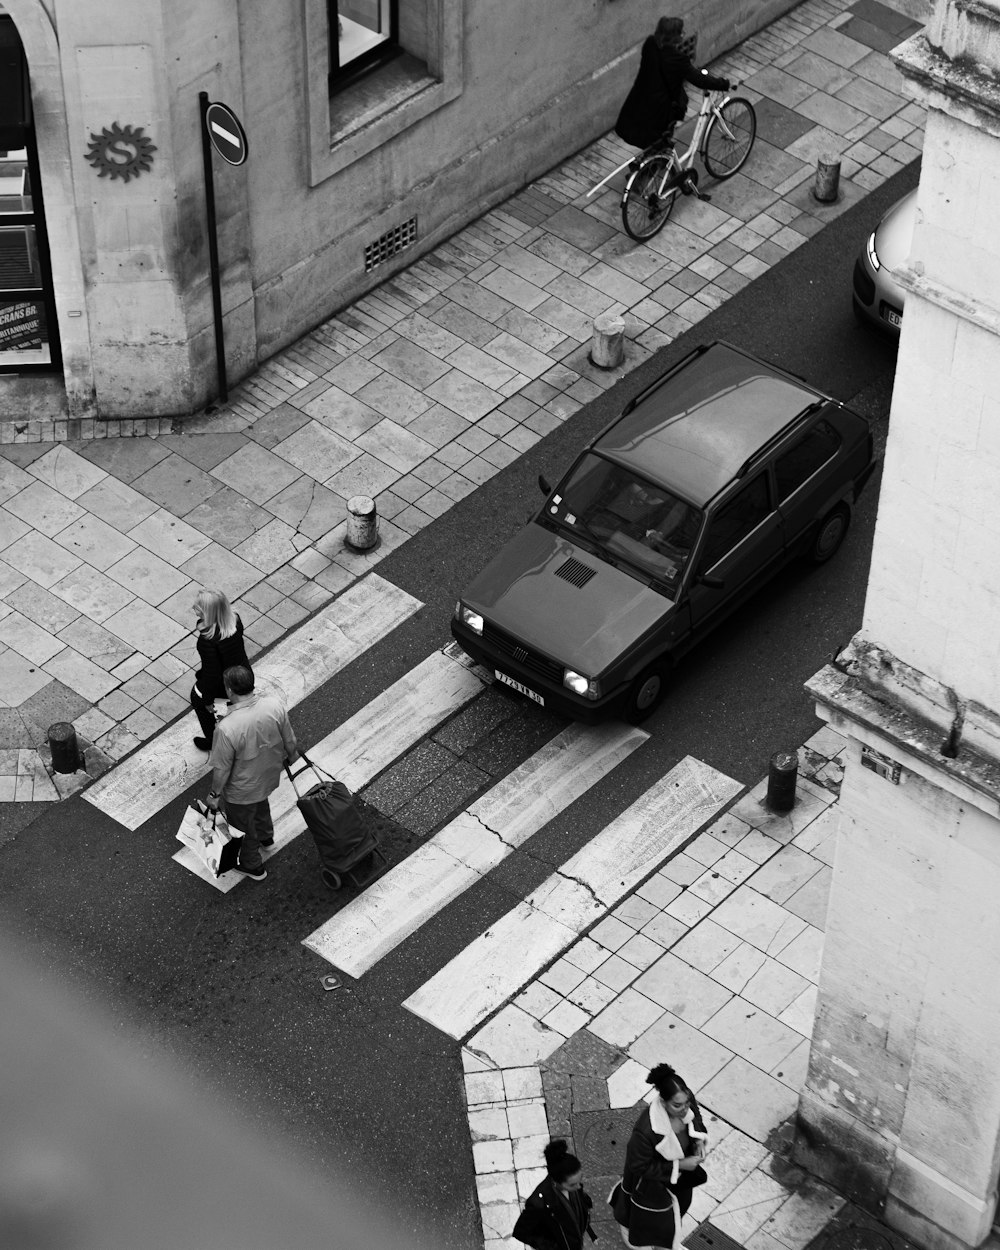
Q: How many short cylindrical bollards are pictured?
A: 5